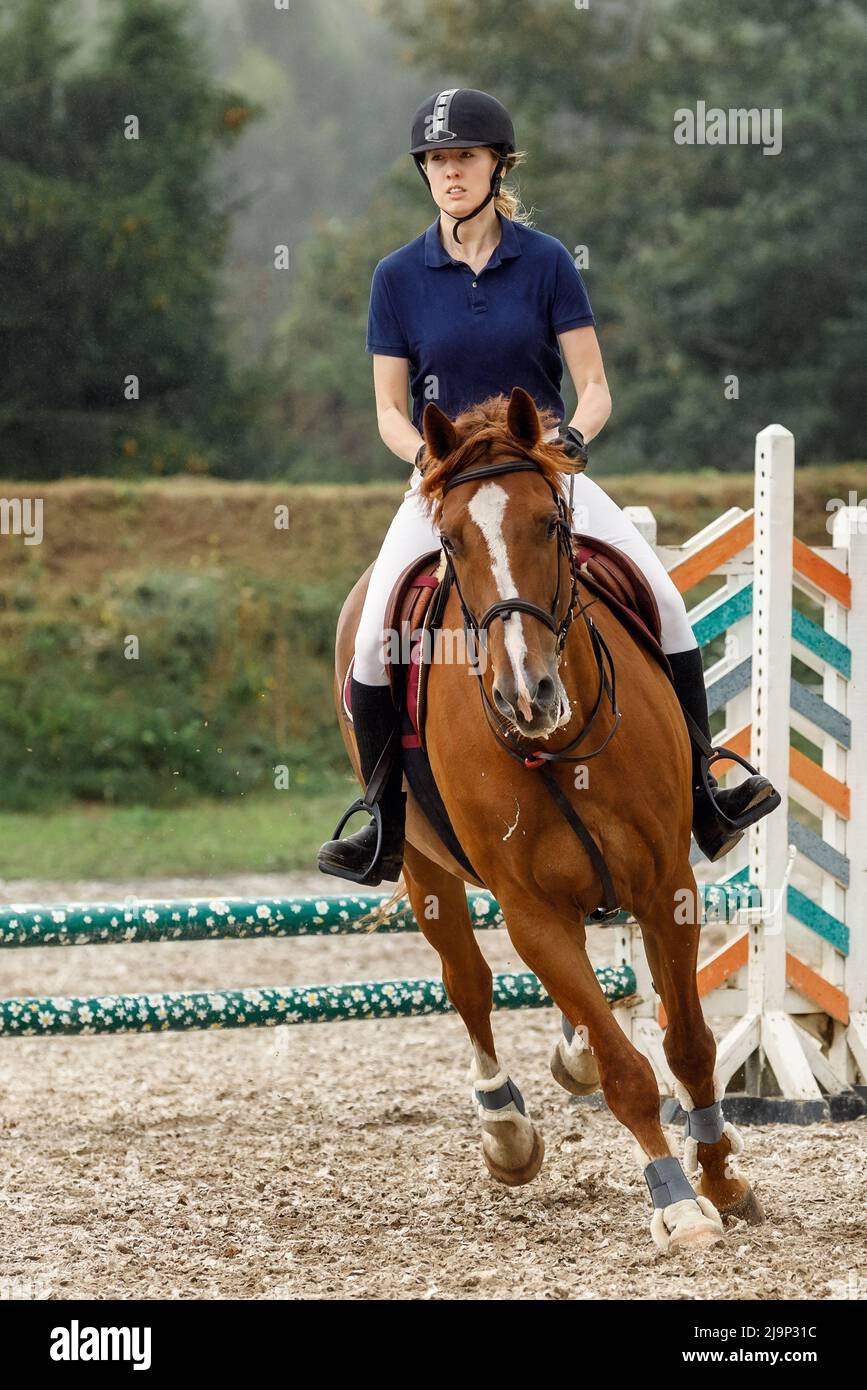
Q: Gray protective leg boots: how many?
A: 4